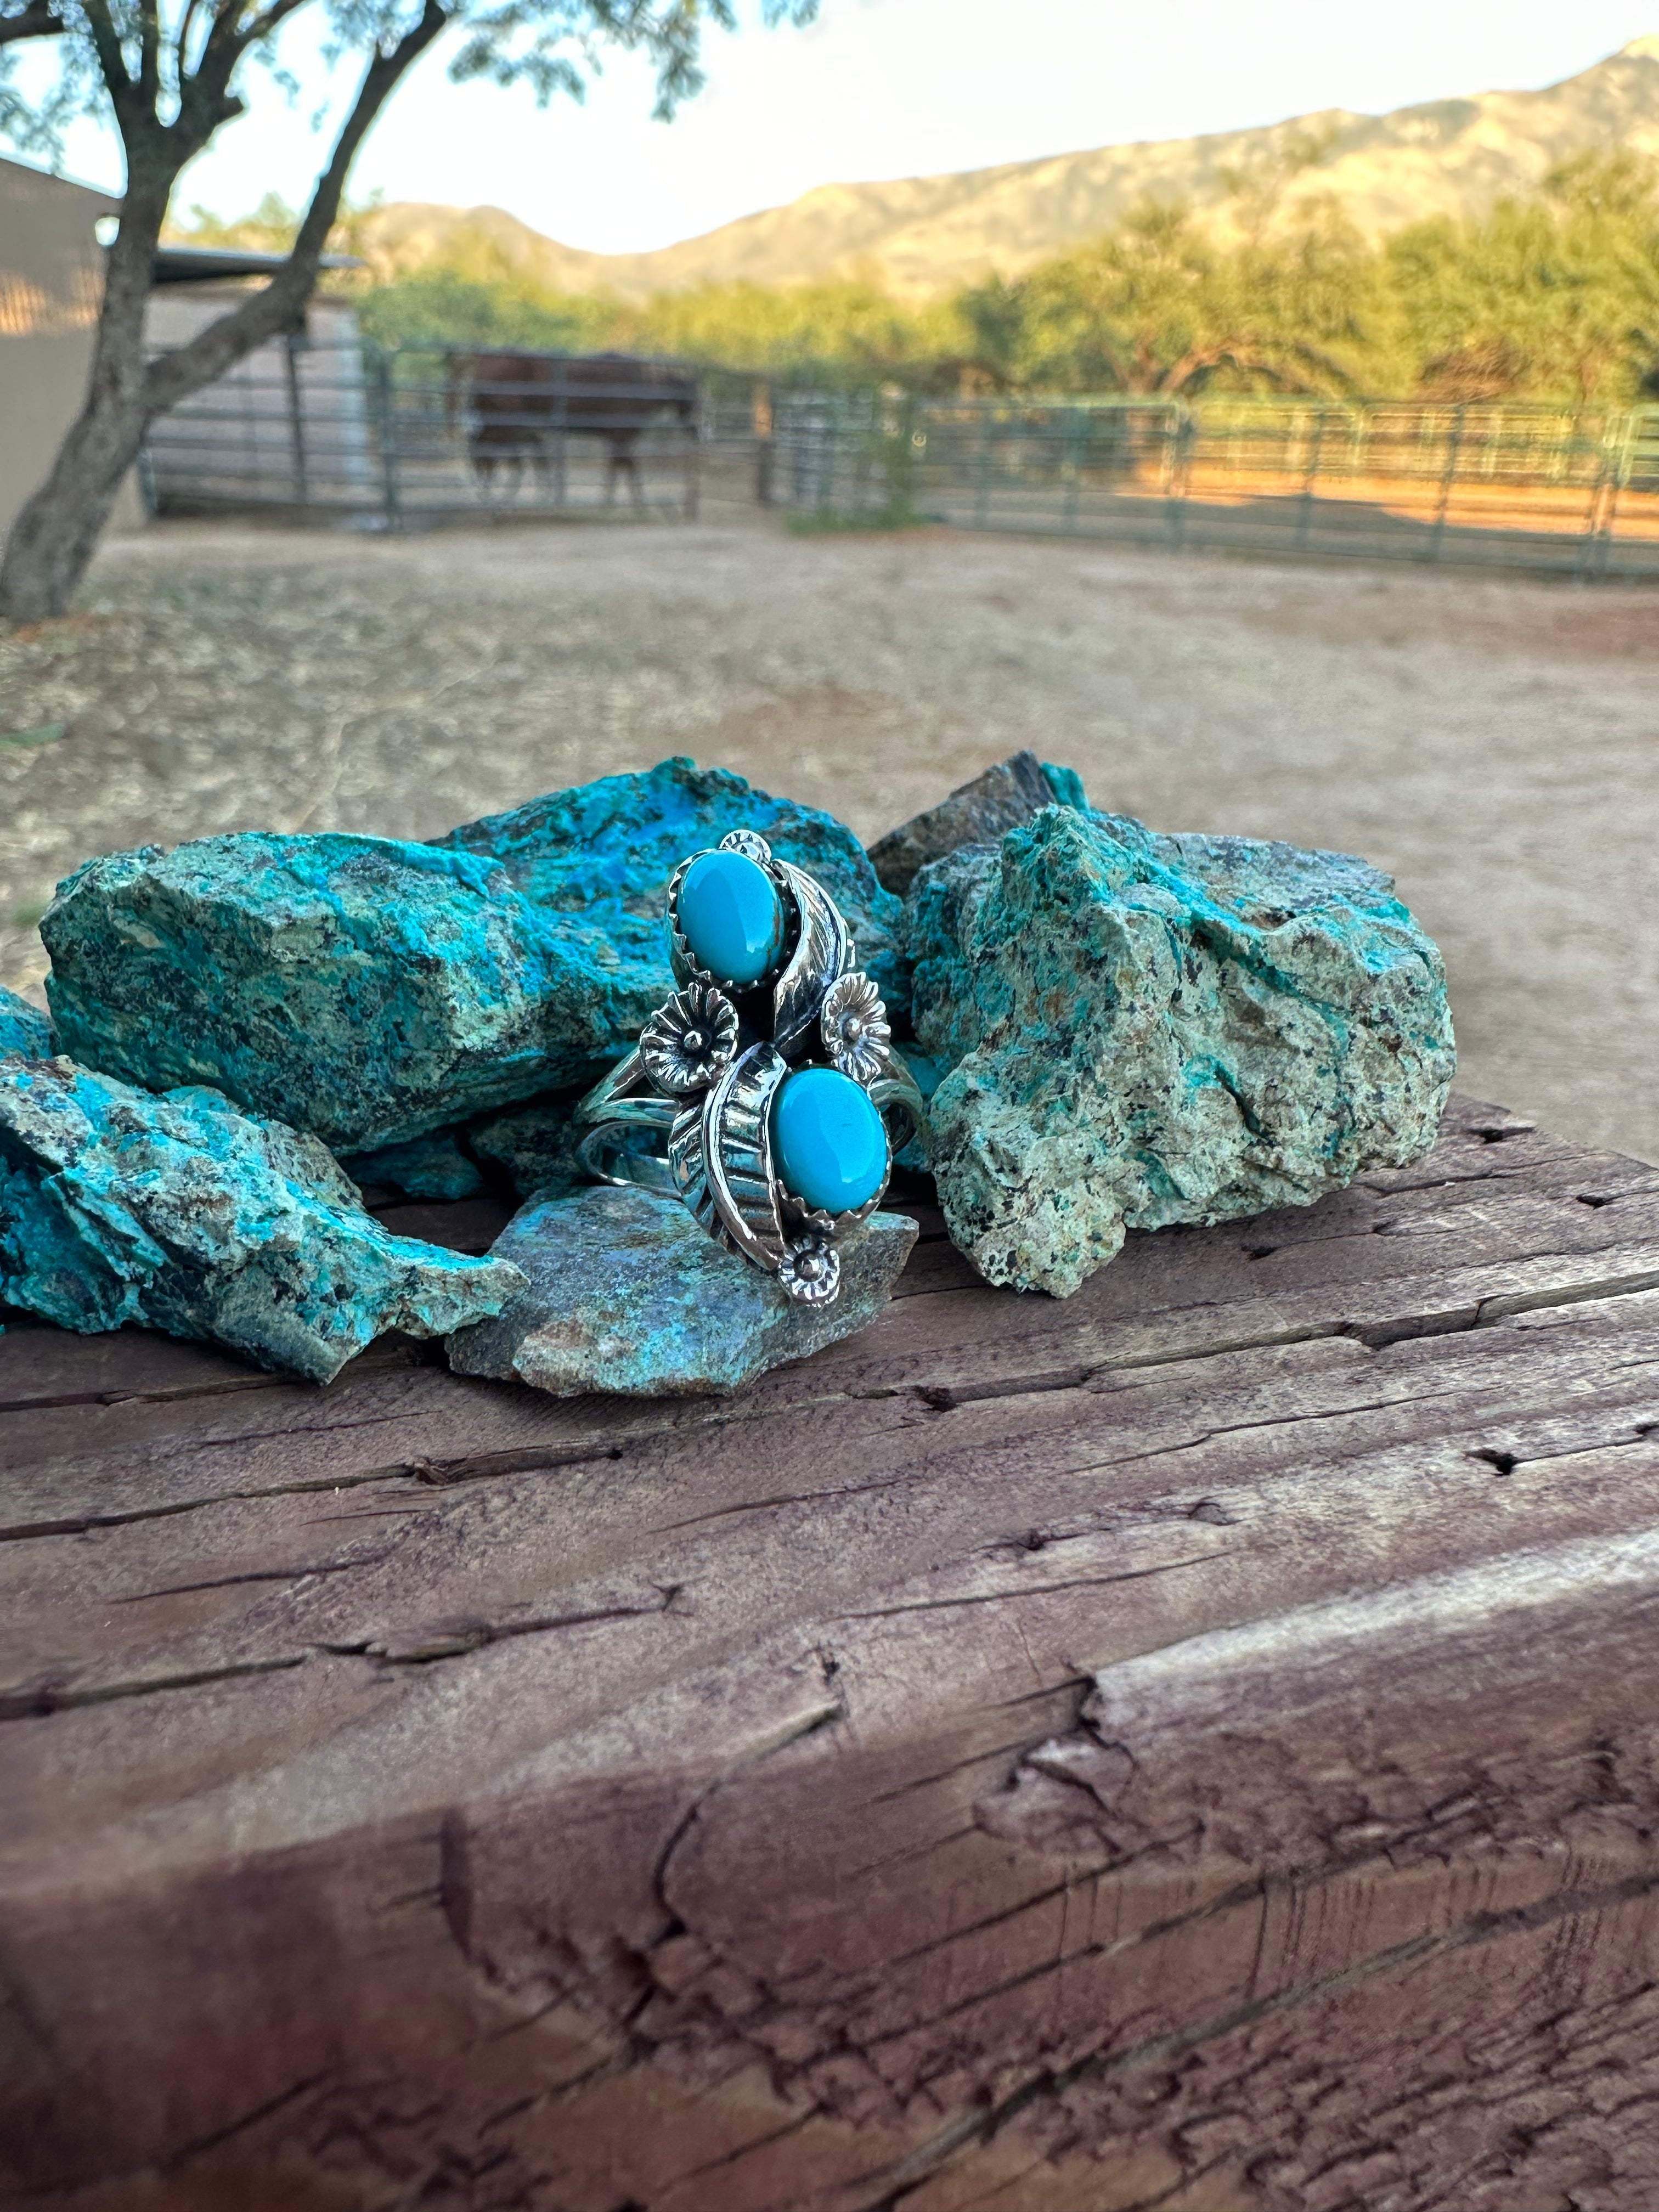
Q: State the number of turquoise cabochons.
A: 2